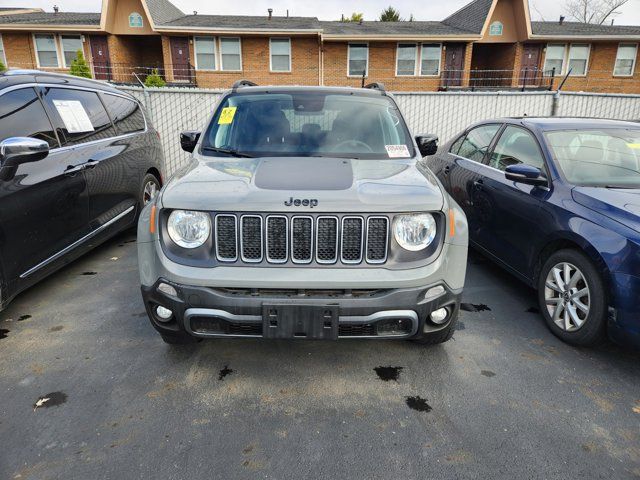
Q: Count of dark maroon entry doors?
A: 4